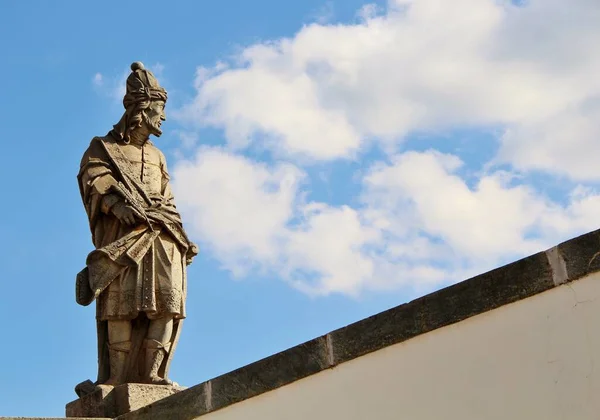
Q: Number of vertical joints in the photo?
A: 3